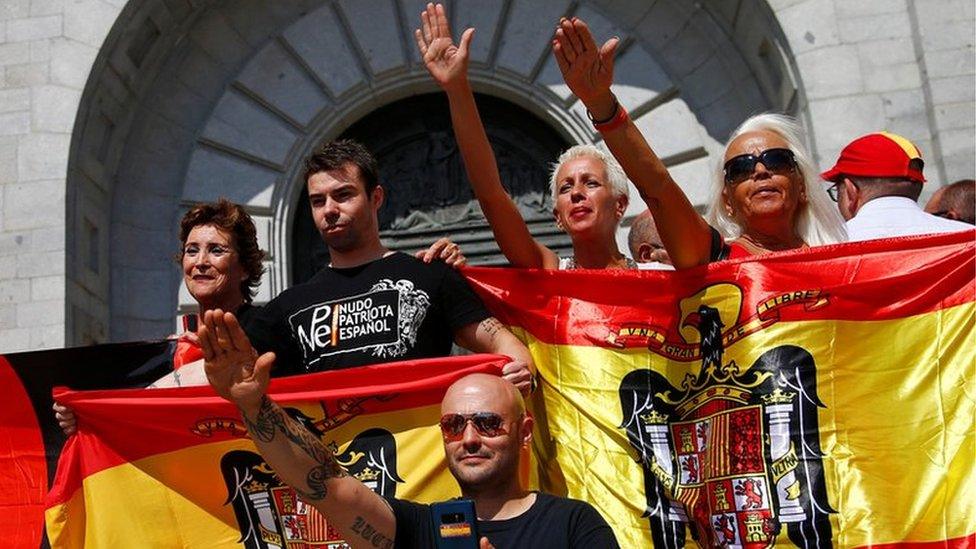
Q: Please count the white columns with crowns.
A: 4